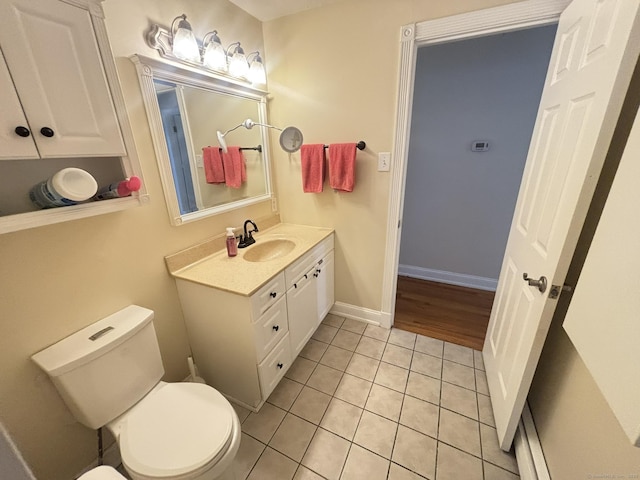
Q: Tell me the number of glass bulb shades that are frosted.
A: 4